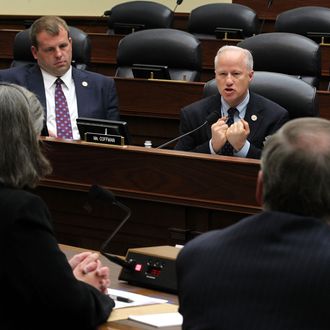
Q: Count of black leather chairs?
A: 7